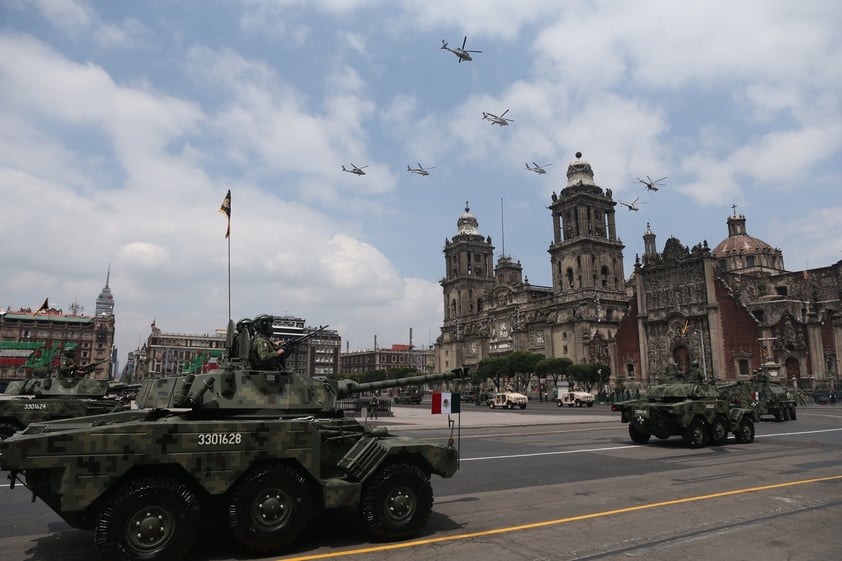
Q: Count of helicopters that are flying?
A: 7